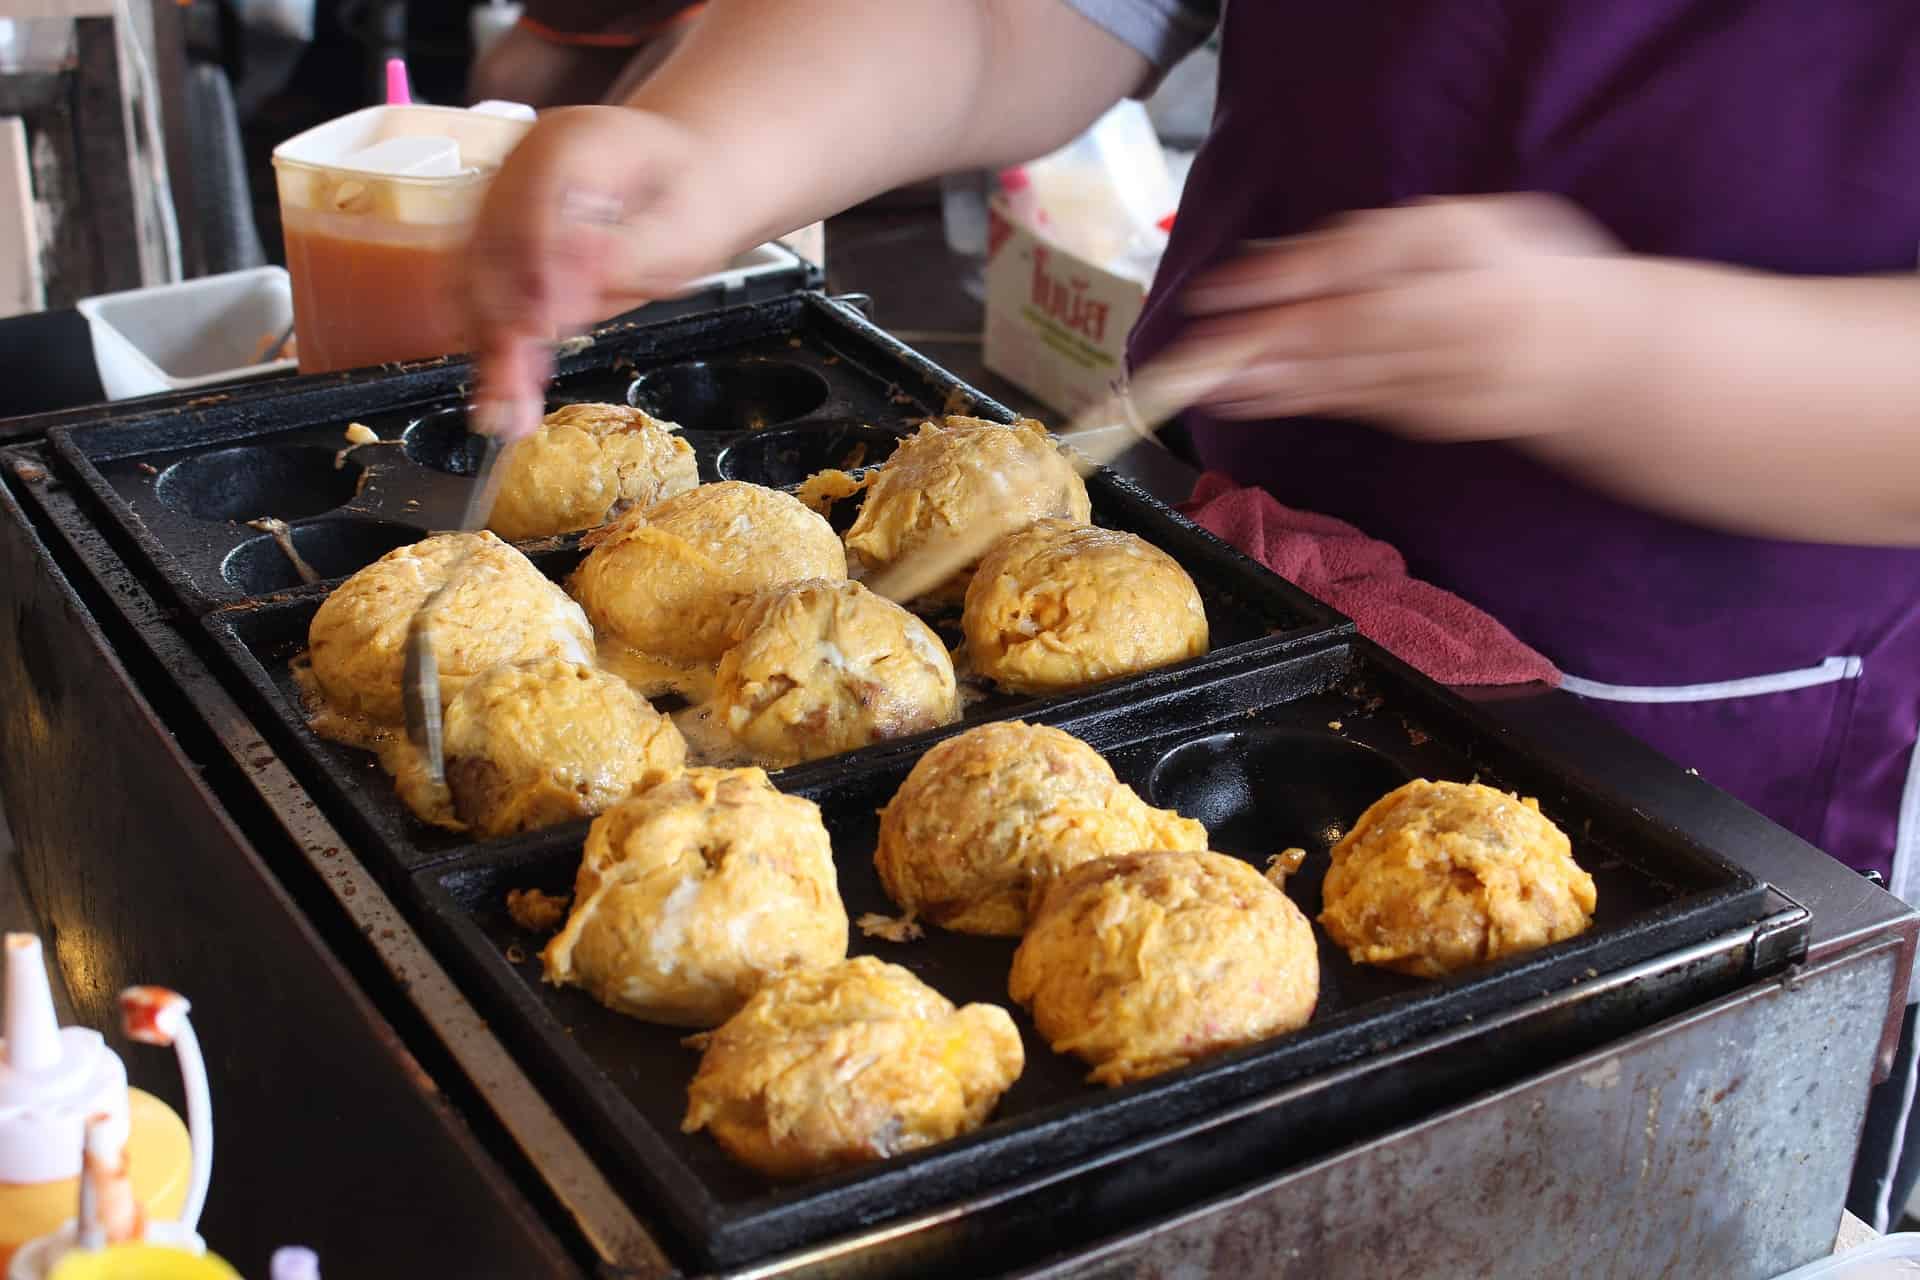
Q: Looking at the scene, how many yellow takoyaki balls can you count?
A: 12